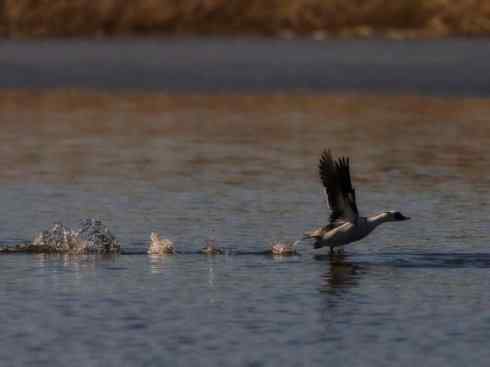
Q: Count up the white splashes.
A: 4